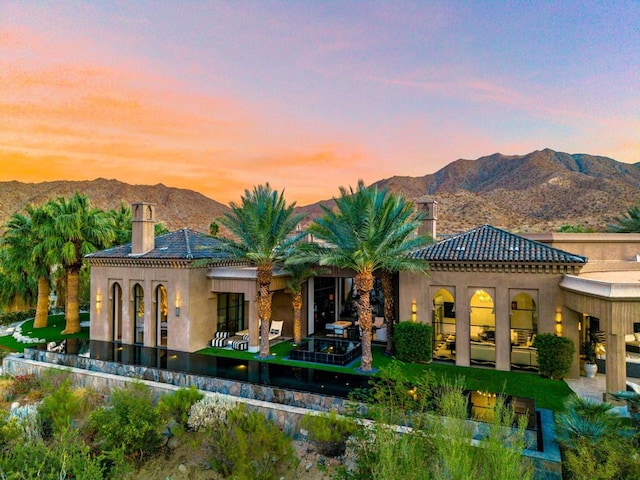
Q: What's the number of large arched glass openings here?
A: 6